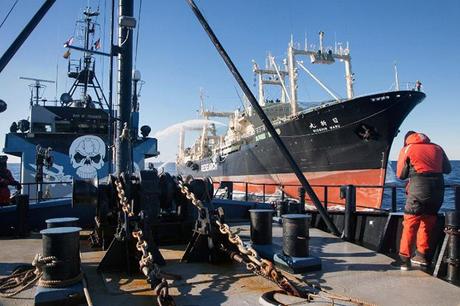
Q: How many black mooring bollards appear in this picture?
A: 4